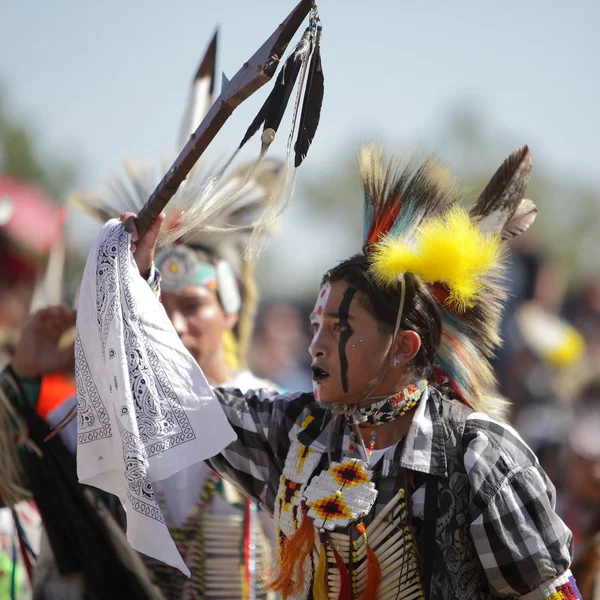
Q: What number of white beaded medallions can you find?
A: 1